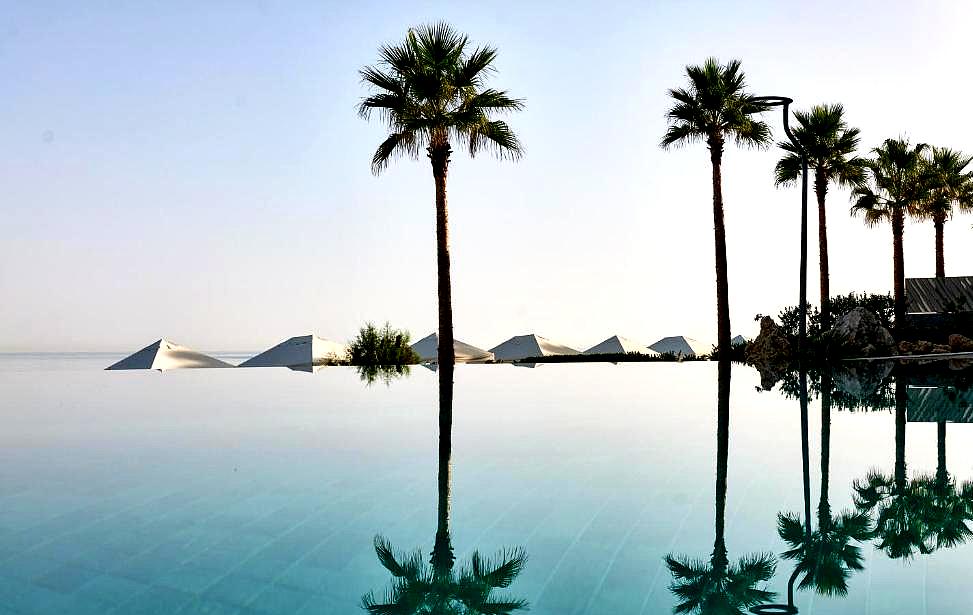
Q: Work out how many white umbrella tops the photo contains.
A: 7